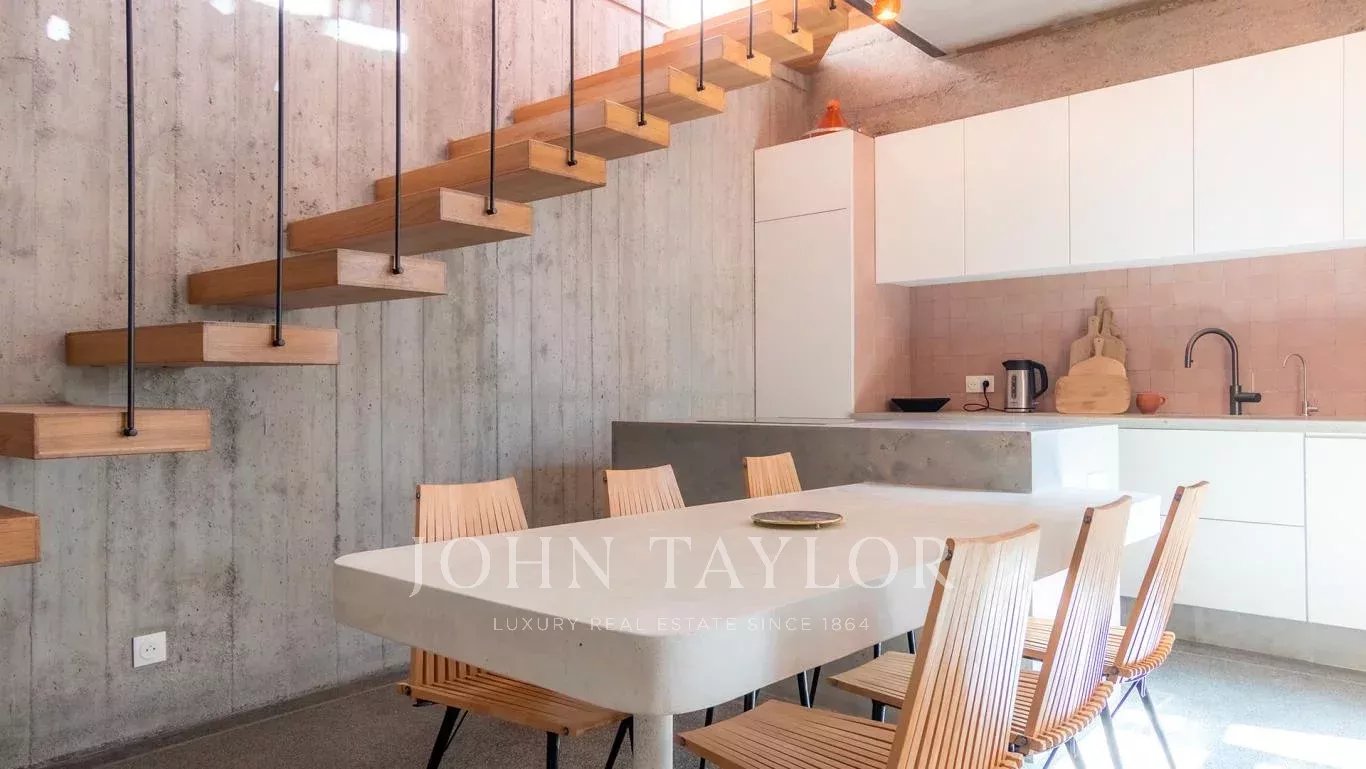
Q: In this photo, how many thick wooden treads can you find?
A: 11